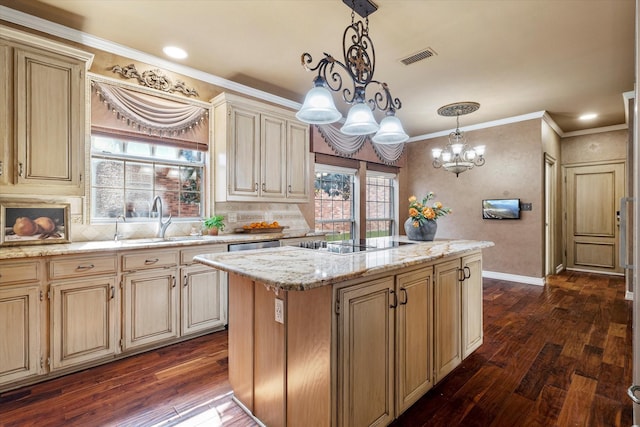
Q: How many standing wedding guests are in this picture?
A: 0